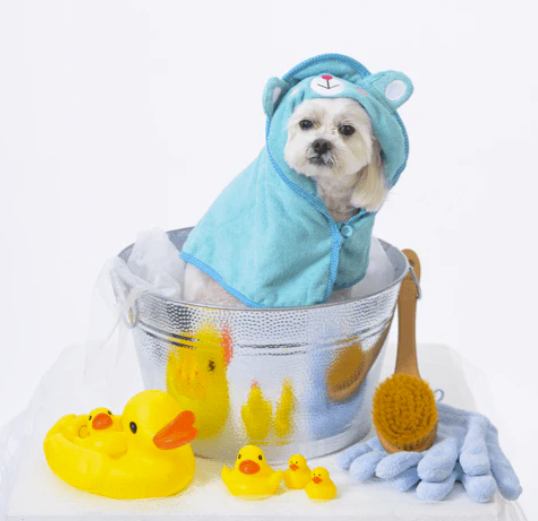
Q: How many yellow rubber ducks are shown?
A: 5